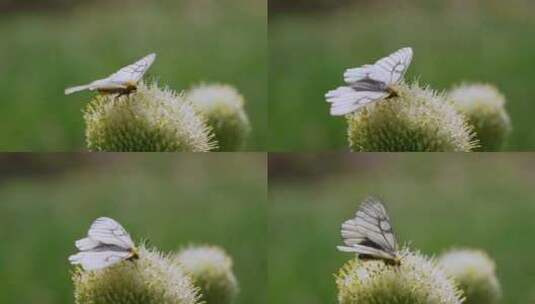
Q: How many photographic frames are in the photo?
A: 4